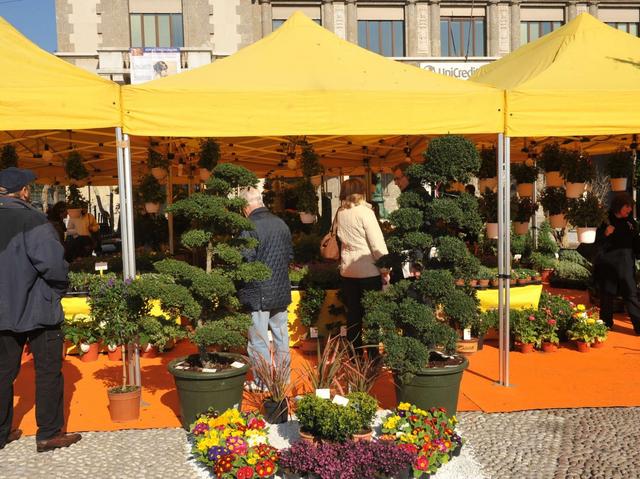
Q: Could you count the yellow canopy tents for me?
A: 3